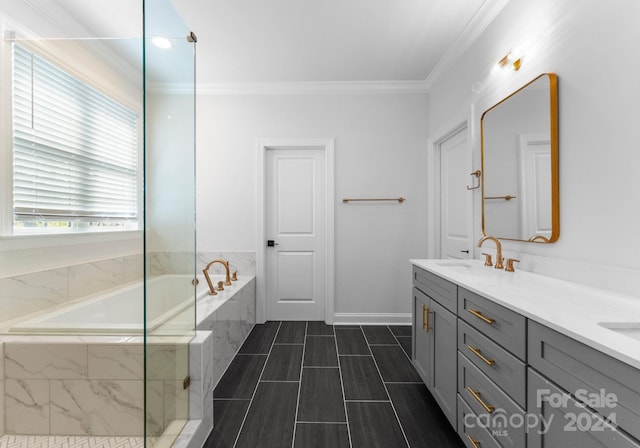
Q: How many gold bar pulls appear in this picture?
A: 6